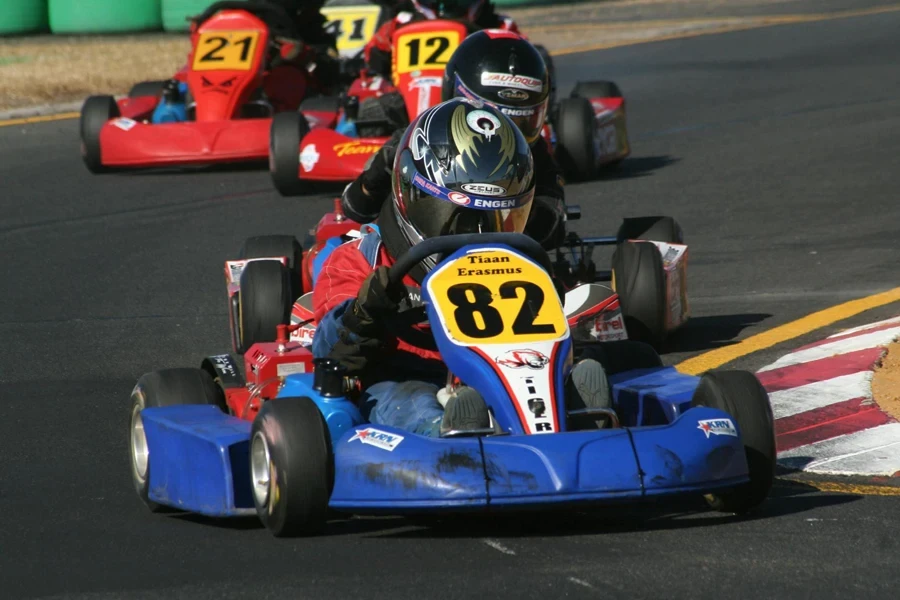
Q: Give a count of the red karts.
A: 2